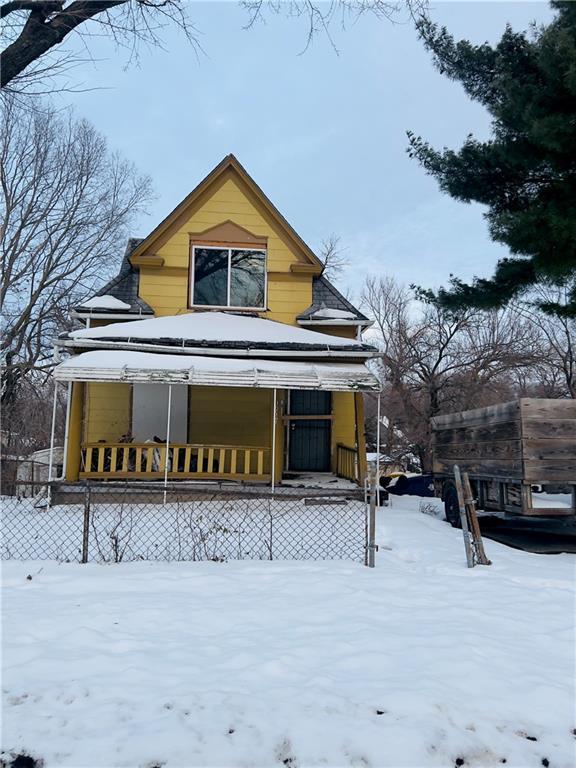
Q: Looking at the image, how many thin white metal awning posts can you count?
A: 4